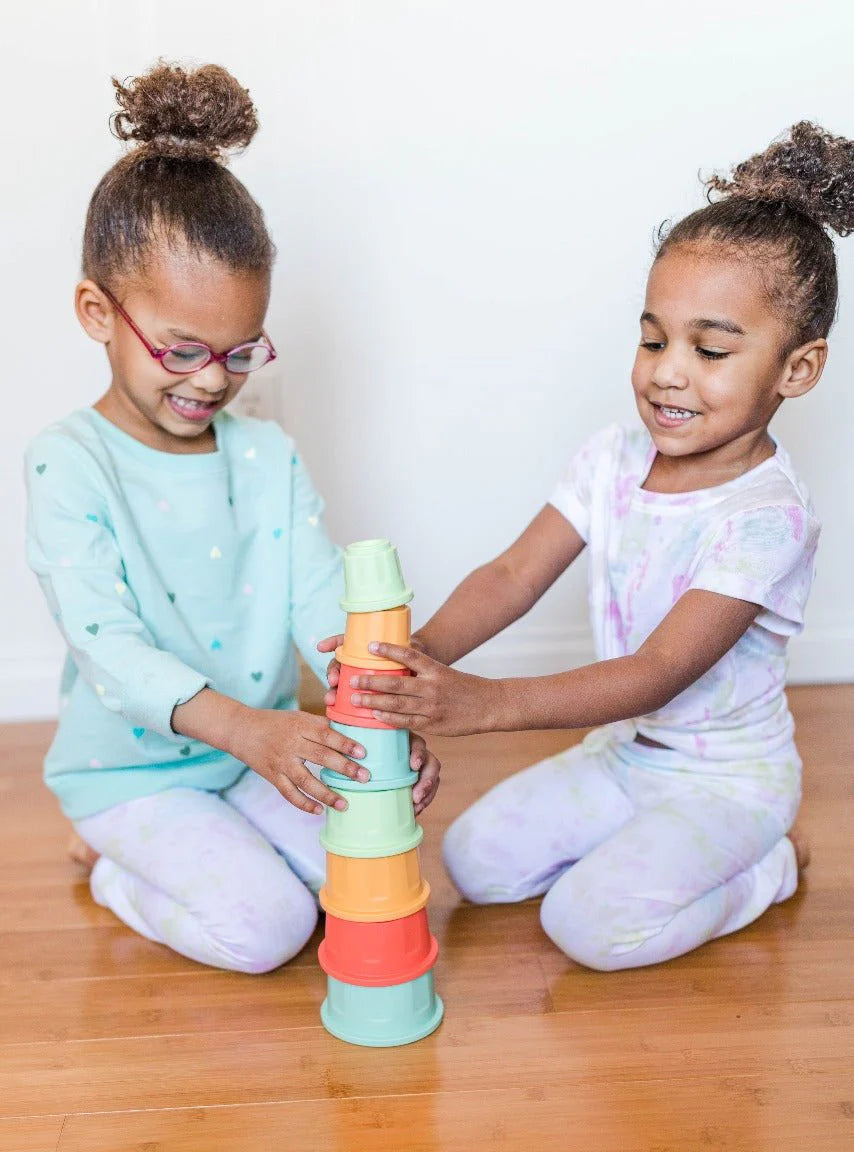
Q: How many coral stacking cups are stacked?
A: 2